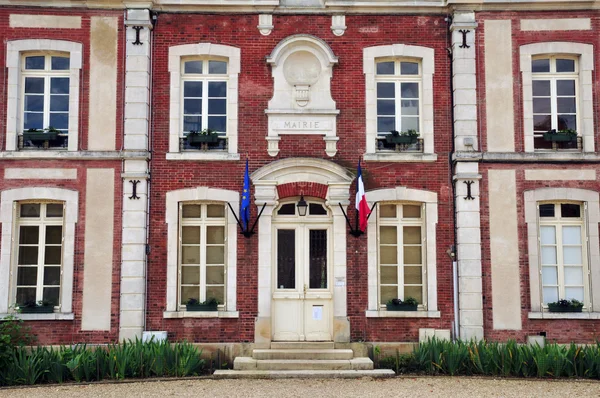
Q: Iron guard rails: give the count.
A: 4